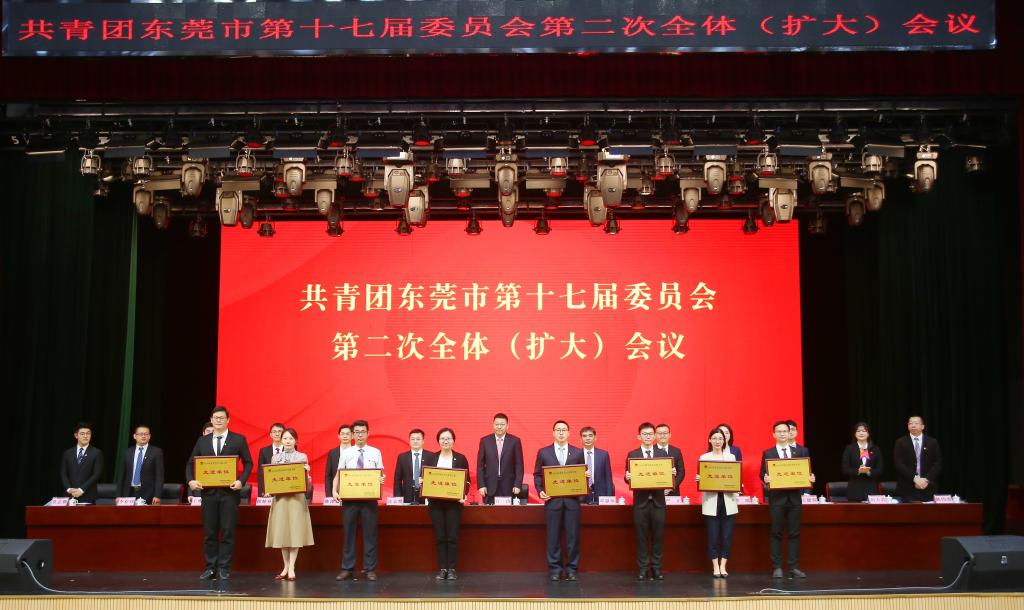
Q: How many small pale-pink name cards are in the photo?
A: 13